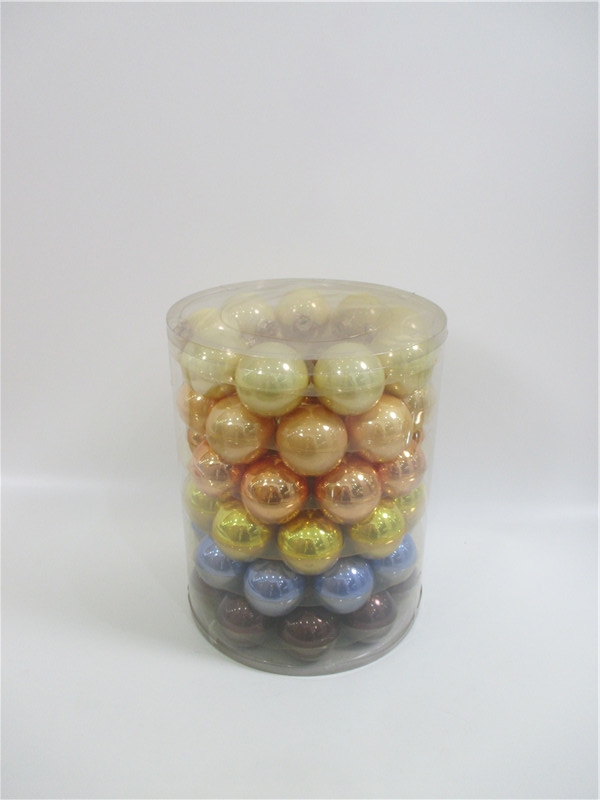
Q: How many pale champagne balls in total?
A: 9